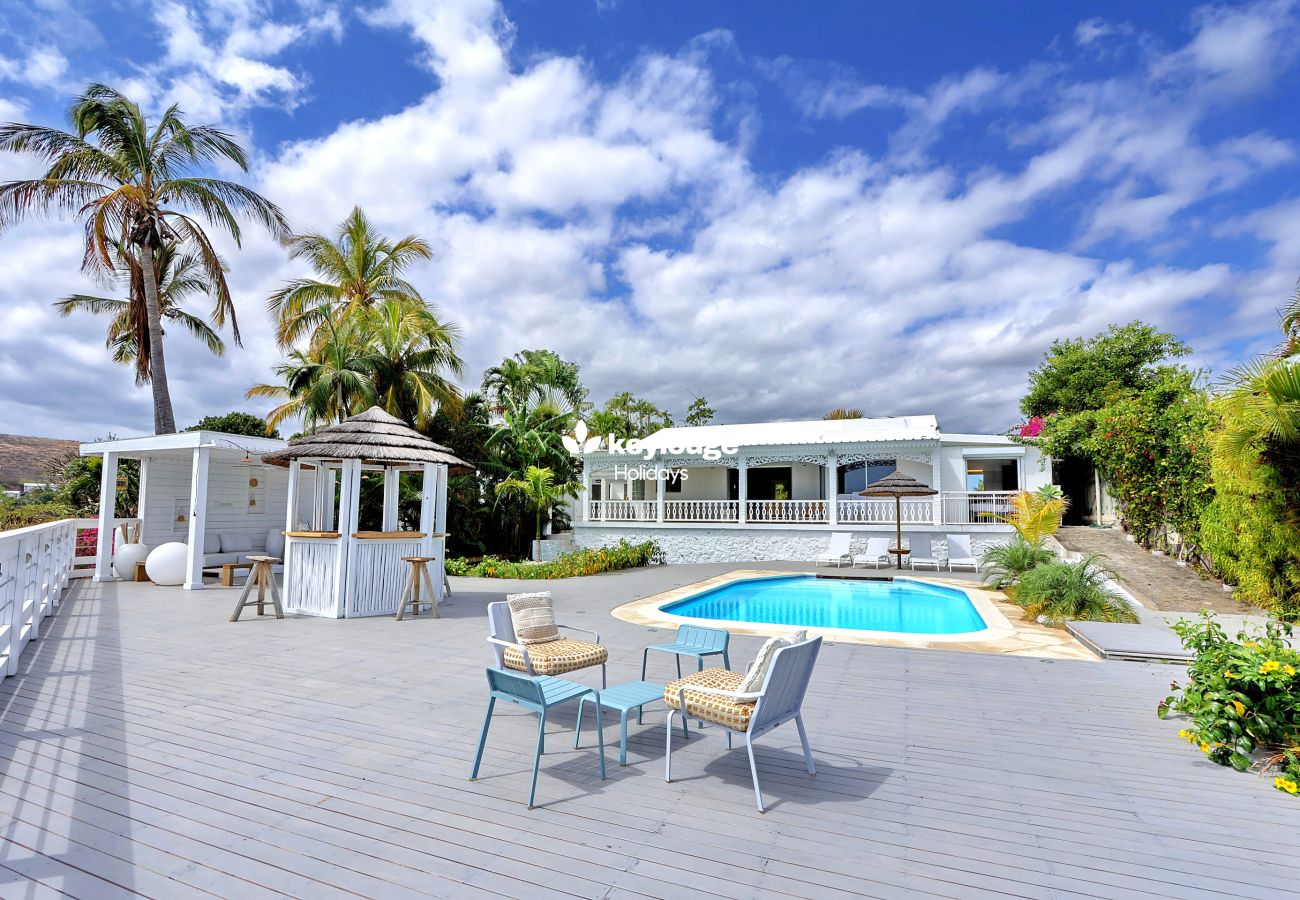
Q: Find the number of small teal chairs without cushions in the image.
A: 2